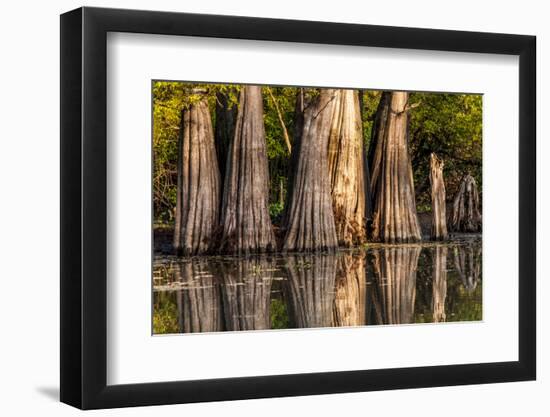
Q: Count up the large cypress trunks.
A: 5